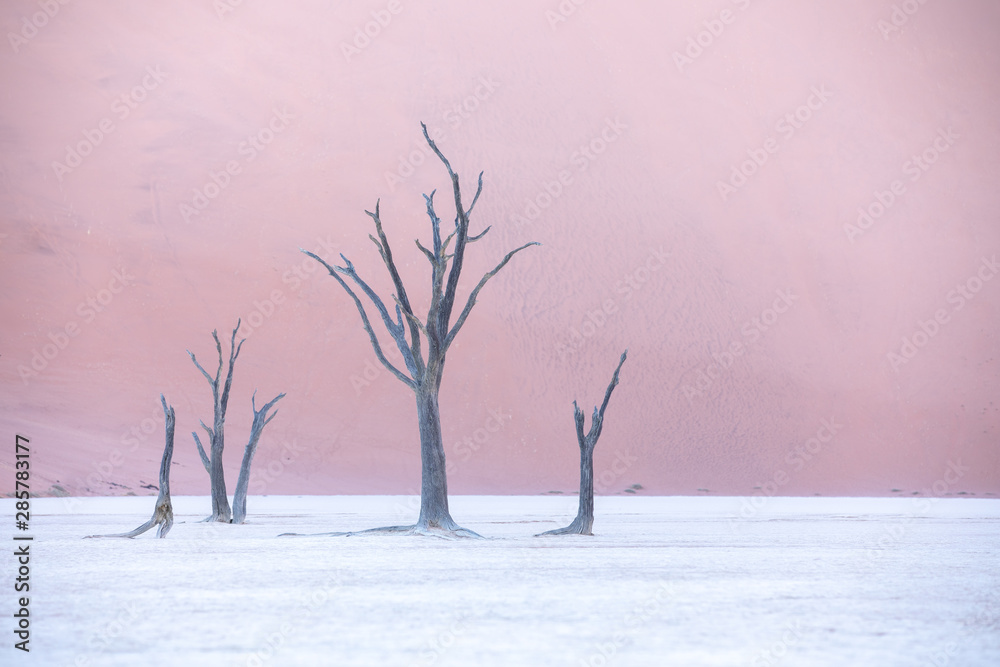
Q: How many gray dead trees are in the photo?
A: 5